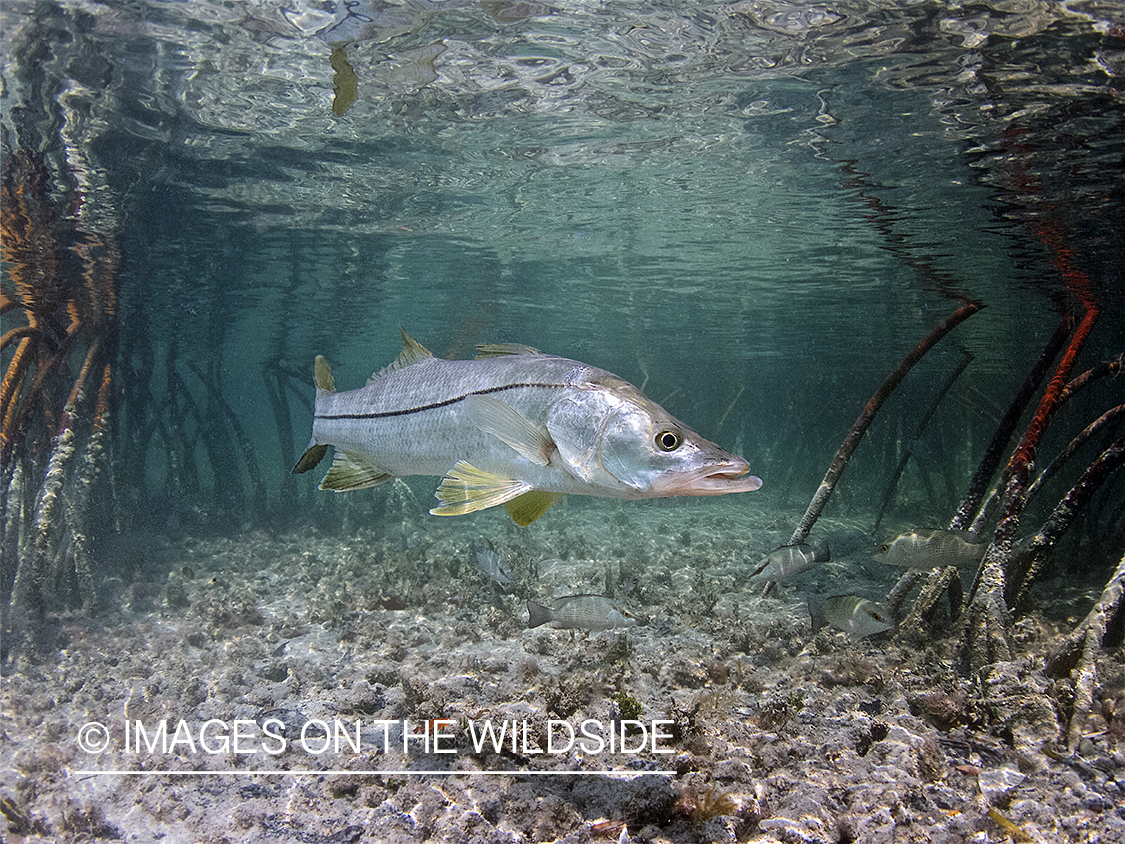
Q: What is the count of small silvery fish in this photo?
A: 5